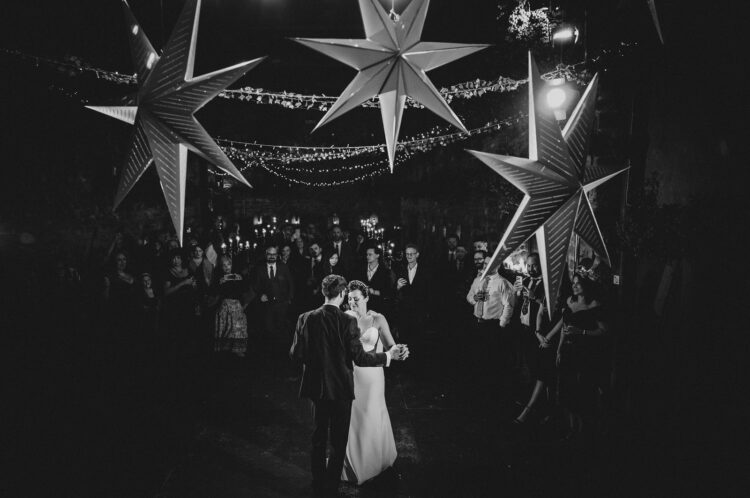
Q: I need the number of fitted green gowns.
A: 0